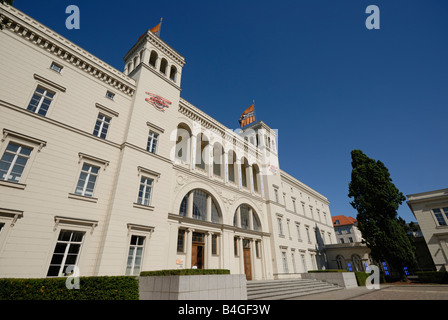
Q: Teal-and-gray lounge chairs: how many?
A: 0